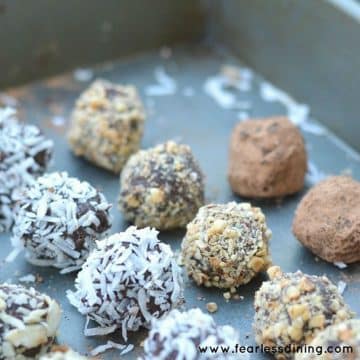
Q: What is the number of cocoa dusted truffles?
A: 2